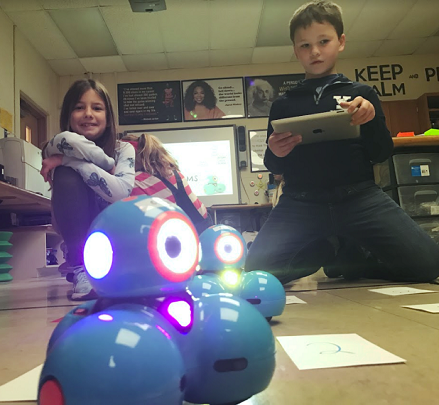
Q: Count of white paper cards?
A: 5